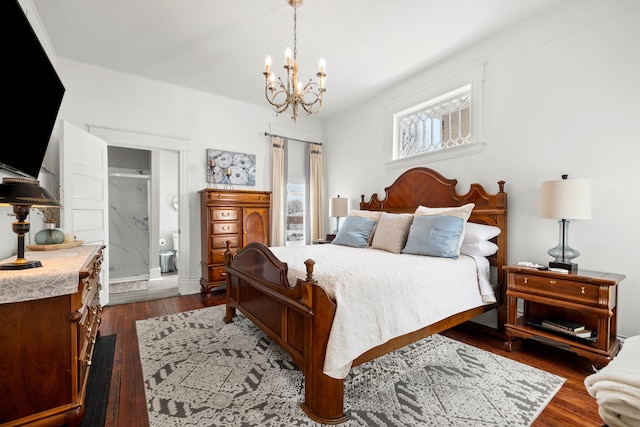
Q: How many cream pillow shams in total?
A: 2